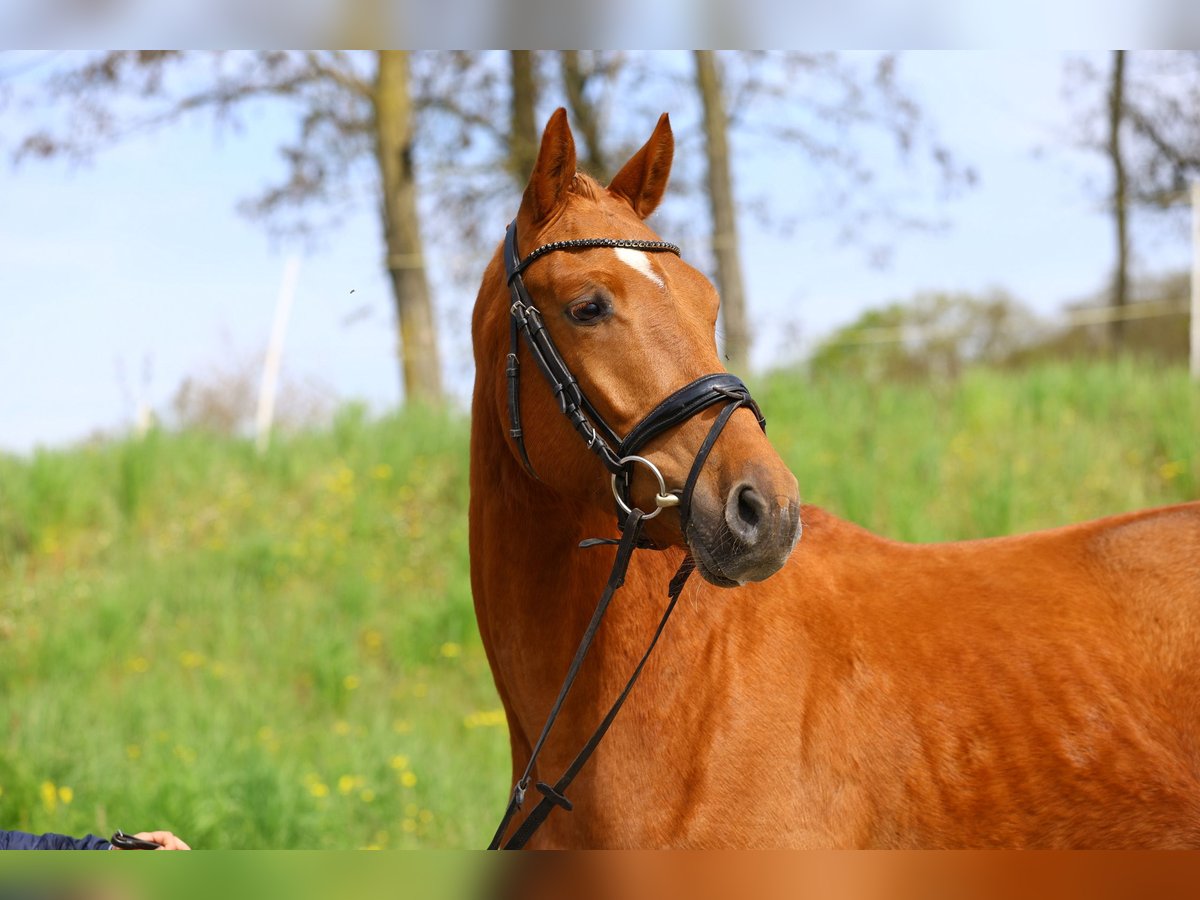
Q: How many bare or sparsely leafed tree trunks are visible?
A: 5